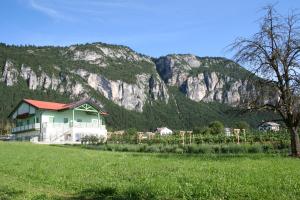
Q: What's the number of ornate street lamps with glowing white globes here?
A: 0